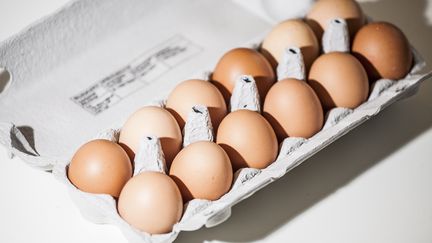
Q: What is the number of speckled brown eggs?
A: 12